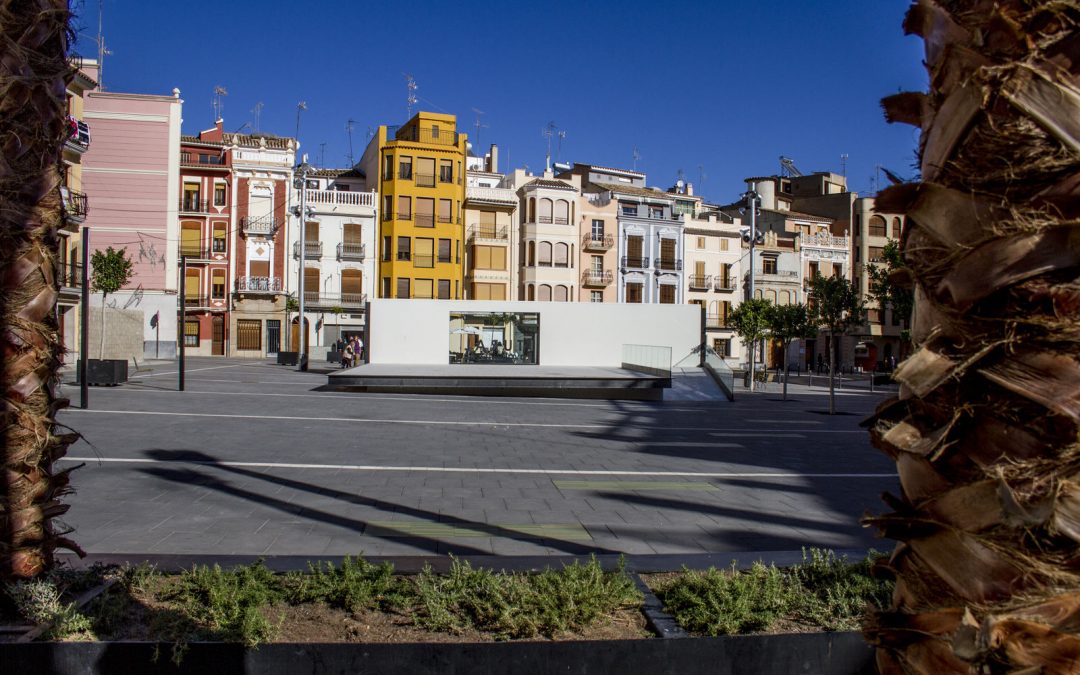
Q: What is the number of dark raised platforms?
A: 1